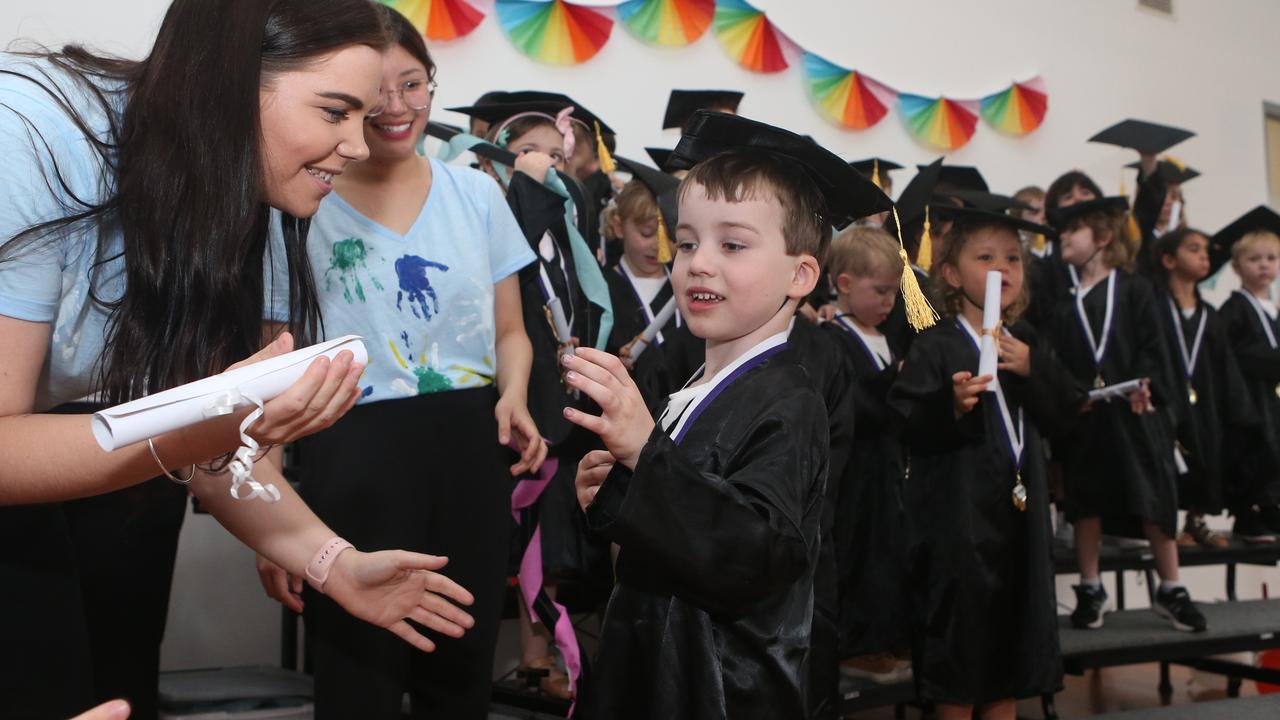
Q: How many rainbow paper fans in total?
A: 7